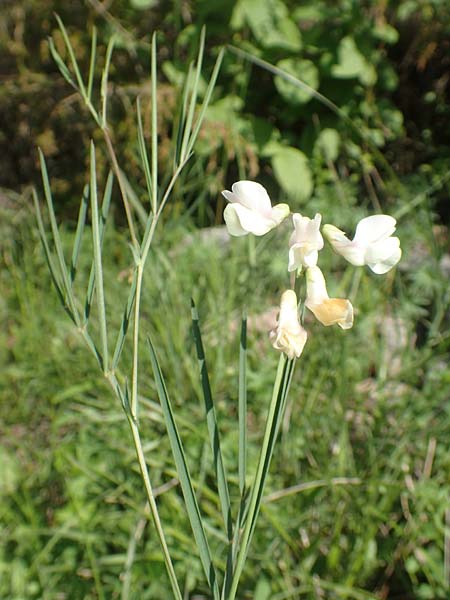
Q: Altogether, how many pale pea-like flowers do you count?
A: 5